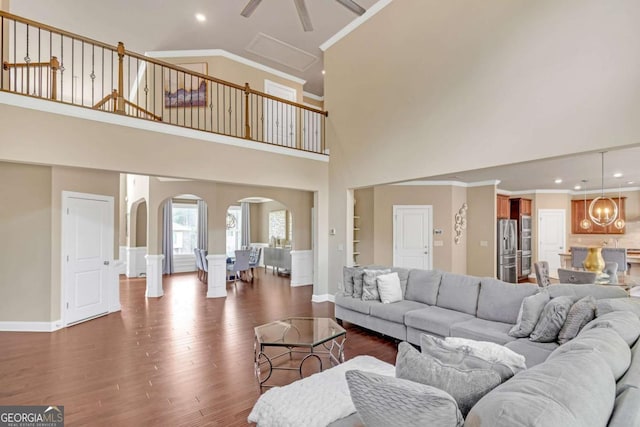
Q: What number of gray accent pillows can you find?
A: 9